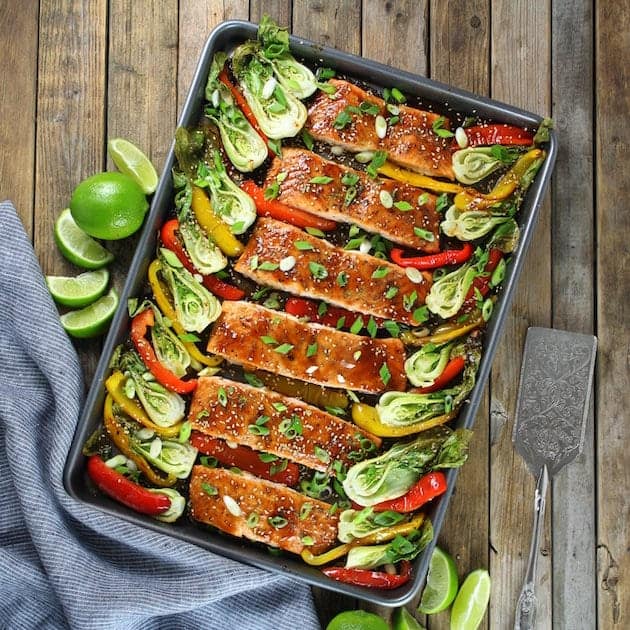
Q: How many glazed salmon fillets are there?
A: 6